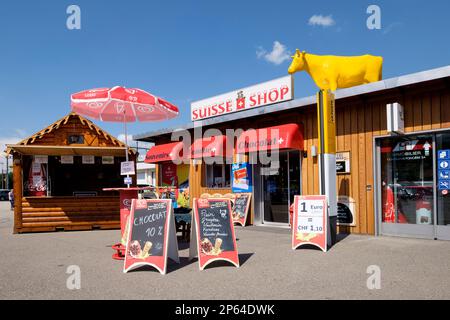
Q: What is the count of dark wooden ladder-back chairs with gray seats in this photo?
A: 0